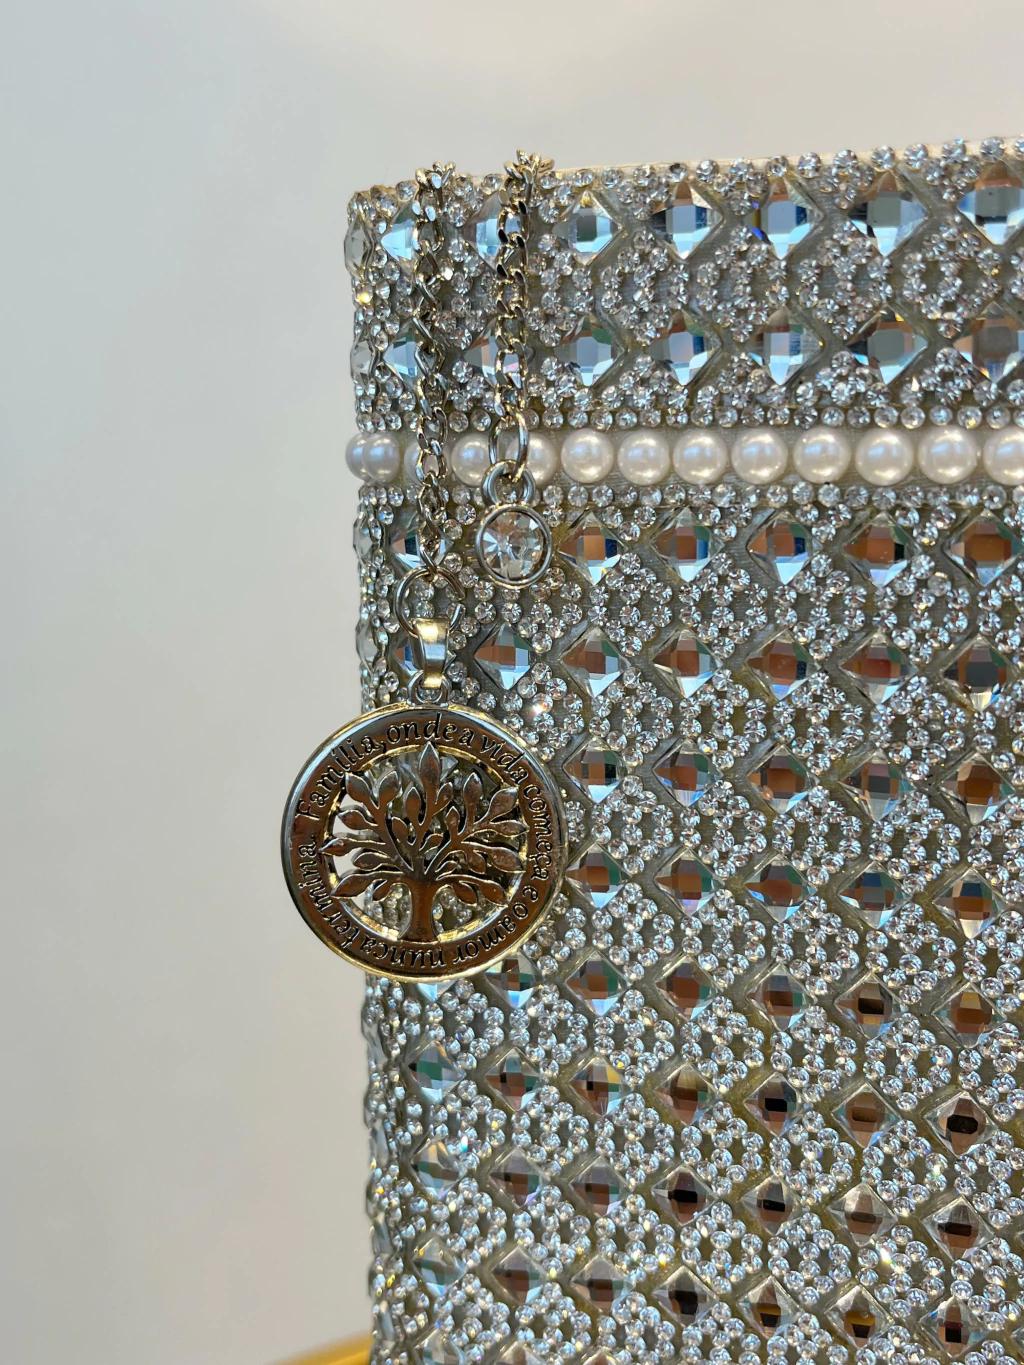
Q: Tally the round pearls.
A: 13